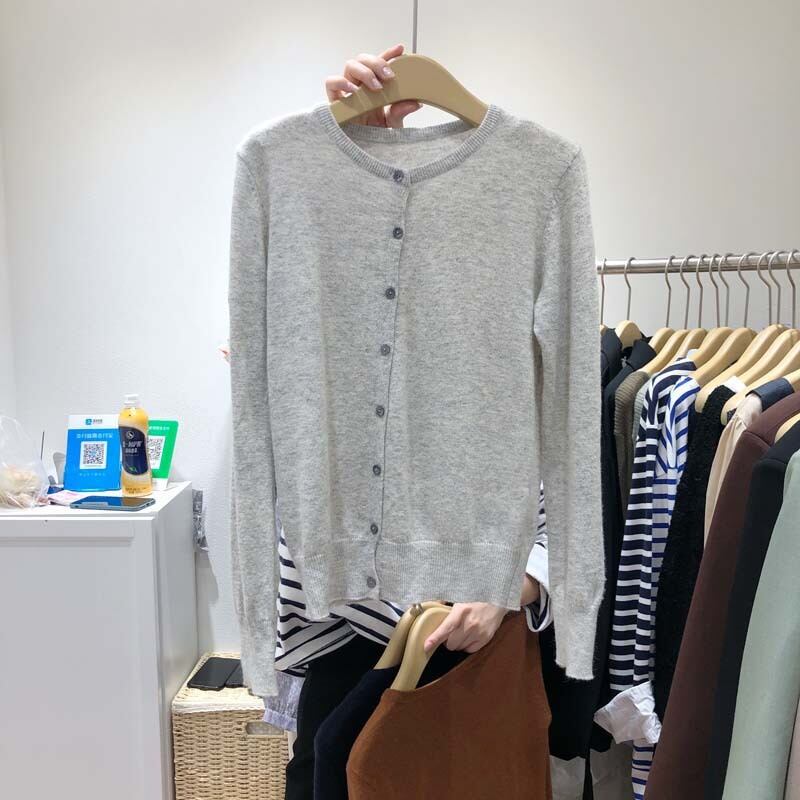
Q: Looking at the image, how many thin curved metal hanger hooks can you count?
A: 11